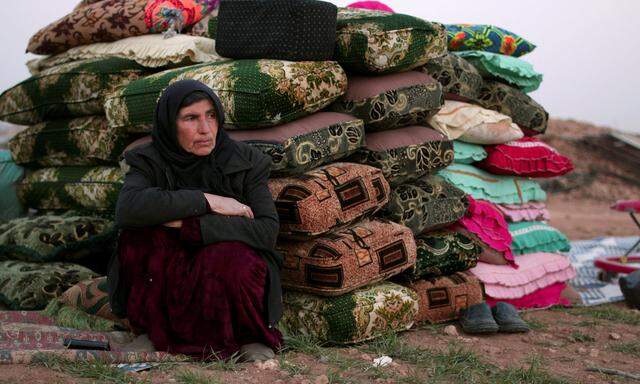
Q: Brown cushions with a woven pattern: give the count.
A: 3